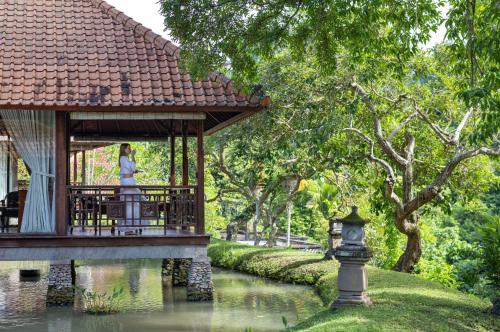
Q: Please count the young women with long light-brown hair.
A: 1